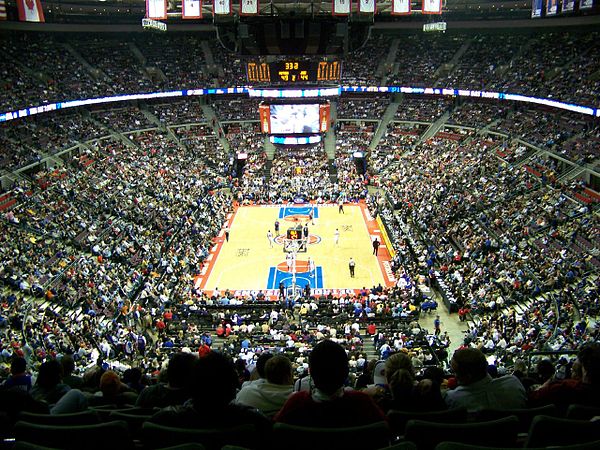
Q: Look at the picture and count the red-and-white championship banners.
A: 8